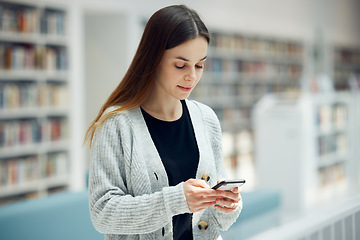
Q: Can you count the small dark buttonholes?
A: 2